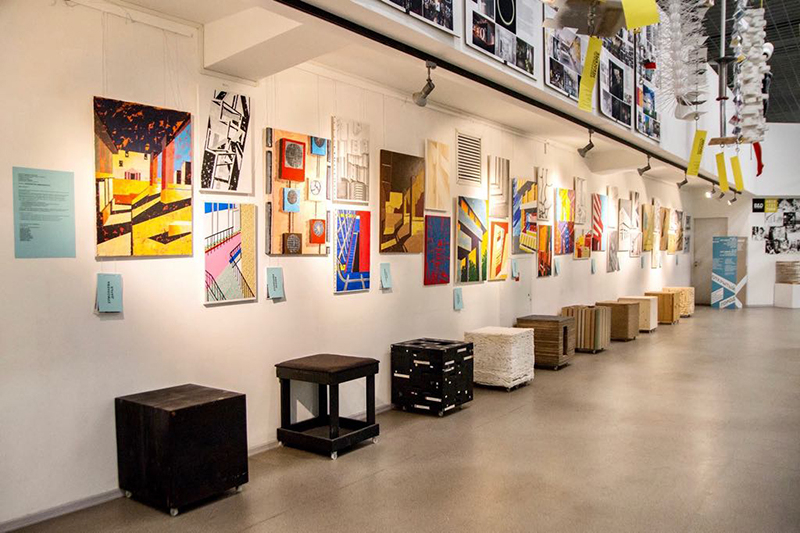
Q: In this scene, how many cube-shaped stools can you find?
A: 10